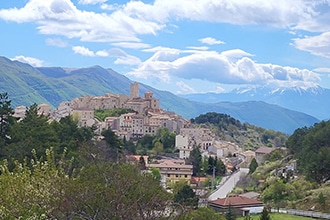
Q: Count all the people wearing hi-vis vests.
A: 0